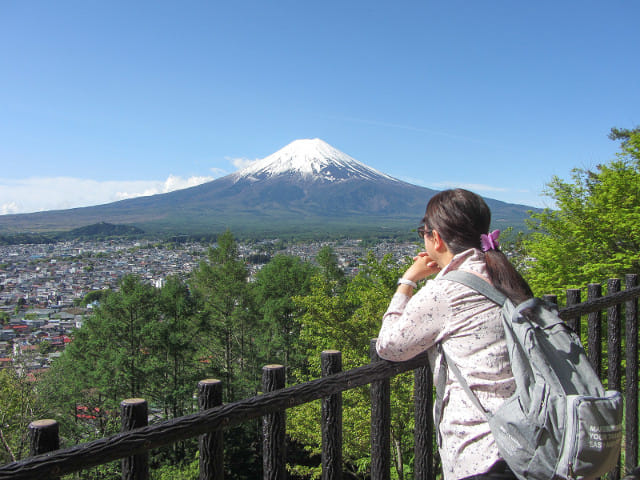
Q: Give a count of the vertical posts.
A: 12